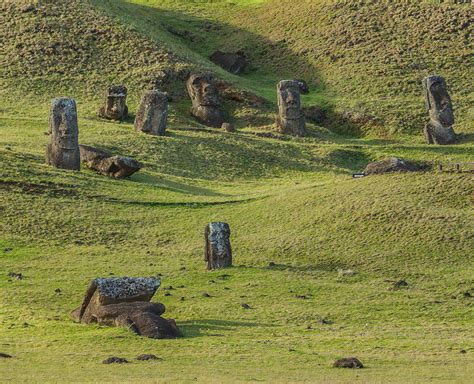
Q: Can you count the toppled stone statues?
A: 2